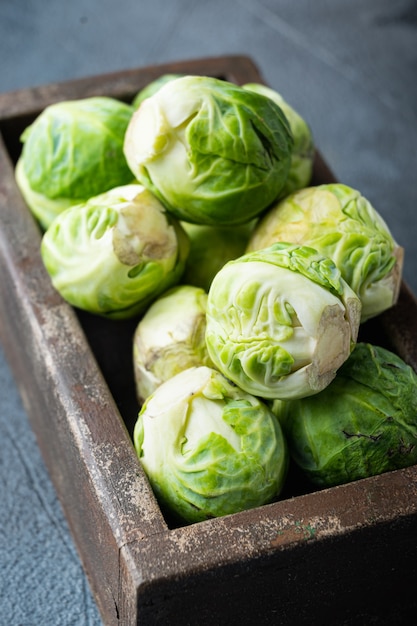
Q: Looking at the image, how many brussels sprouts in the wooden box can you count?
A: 11